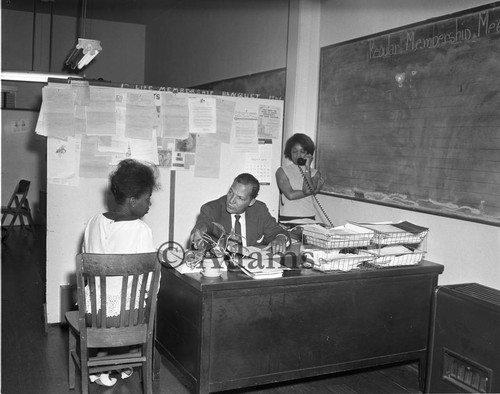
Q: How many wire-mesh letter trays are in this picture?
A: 4